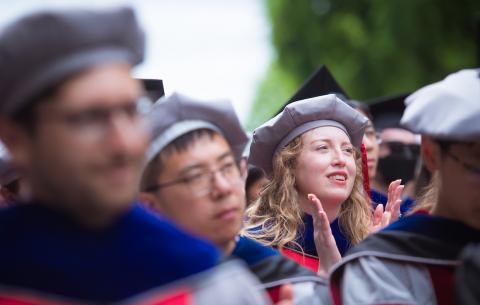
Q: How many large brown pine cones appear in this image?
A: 0